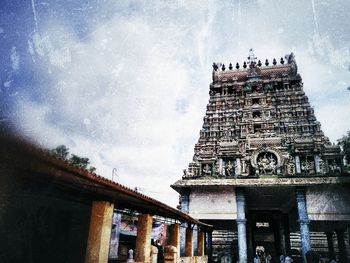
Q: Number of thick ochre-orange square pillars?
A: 5